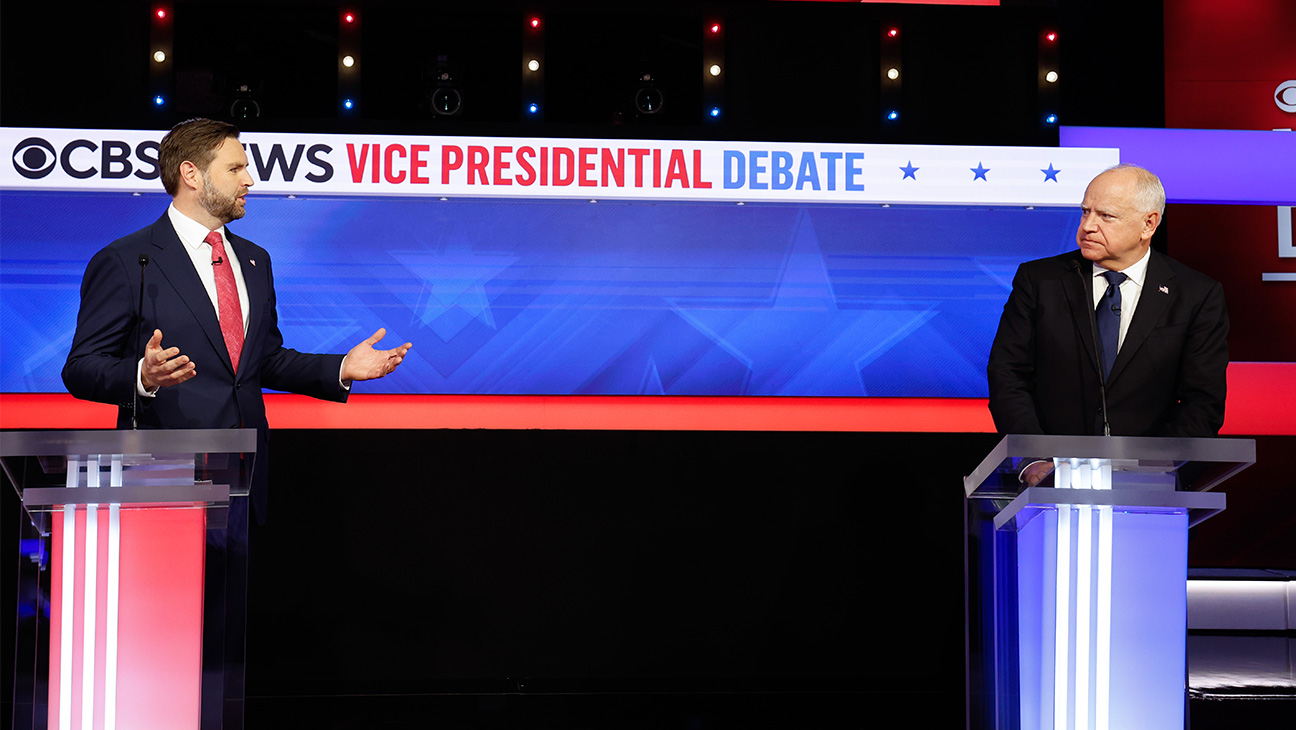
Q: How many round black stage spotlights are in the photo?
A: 3